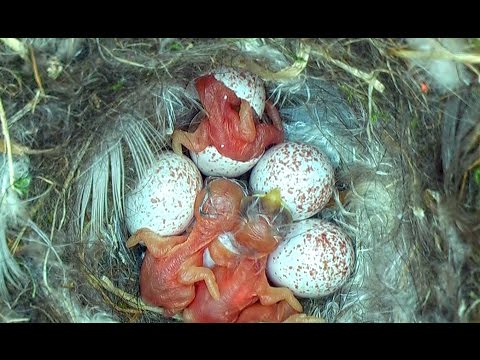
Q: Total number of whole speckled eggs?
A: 3